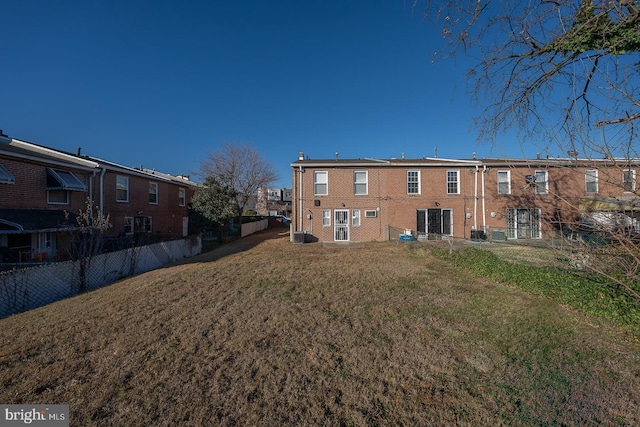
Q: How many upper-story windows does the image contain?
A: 13